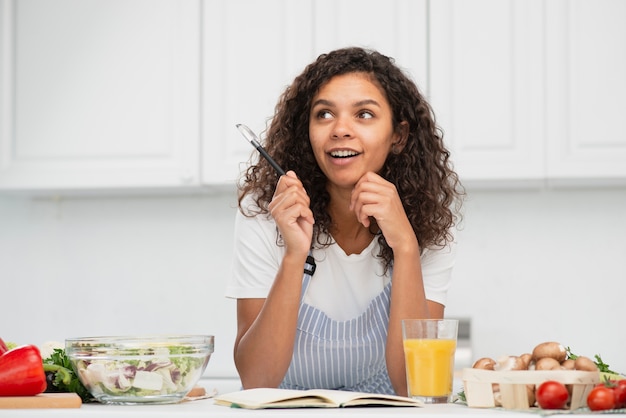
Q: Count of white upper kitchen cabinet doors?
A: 5